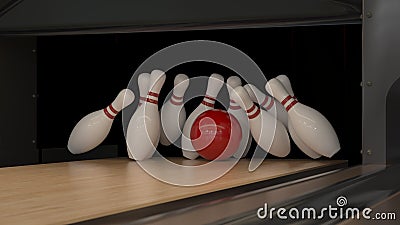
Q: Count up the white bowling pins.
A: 10